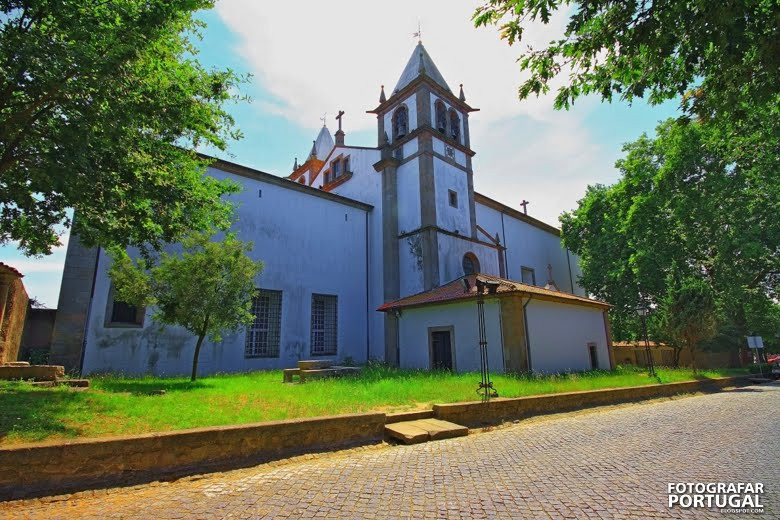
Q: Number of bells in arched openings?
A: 3